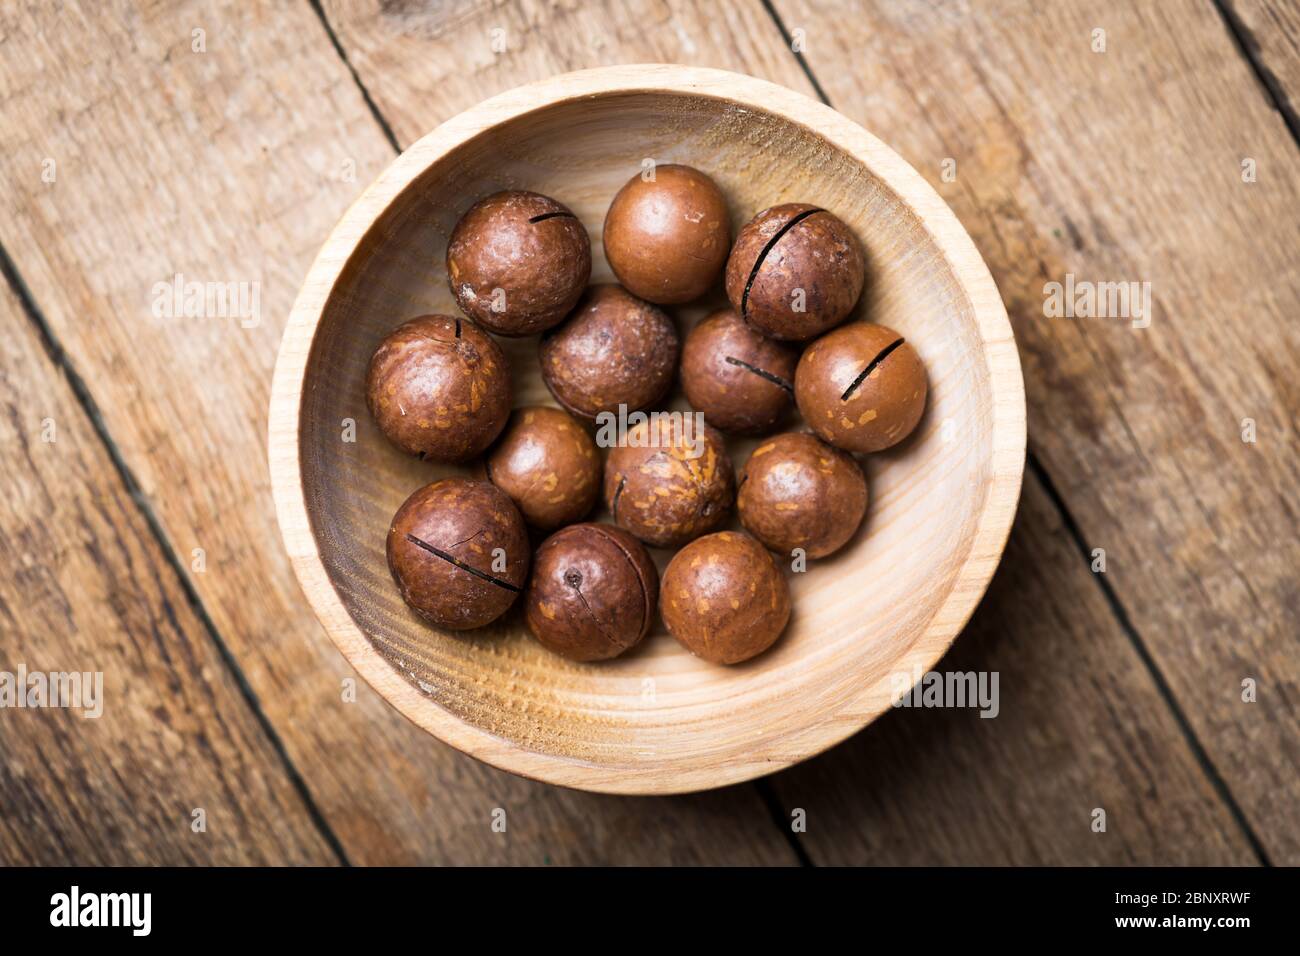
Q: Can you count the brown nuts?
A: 13